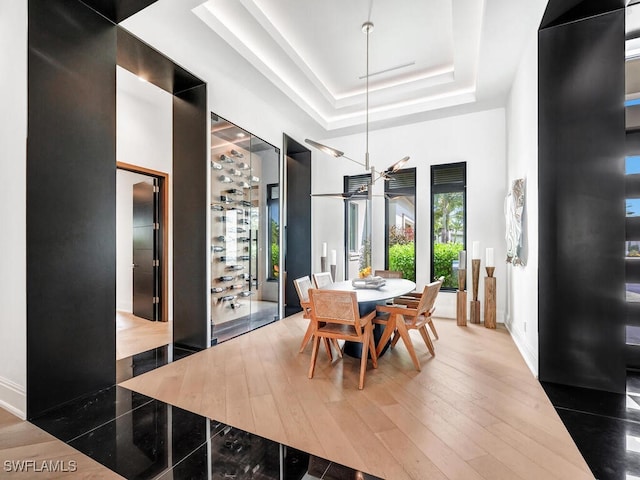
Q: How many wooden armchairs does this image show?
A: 6